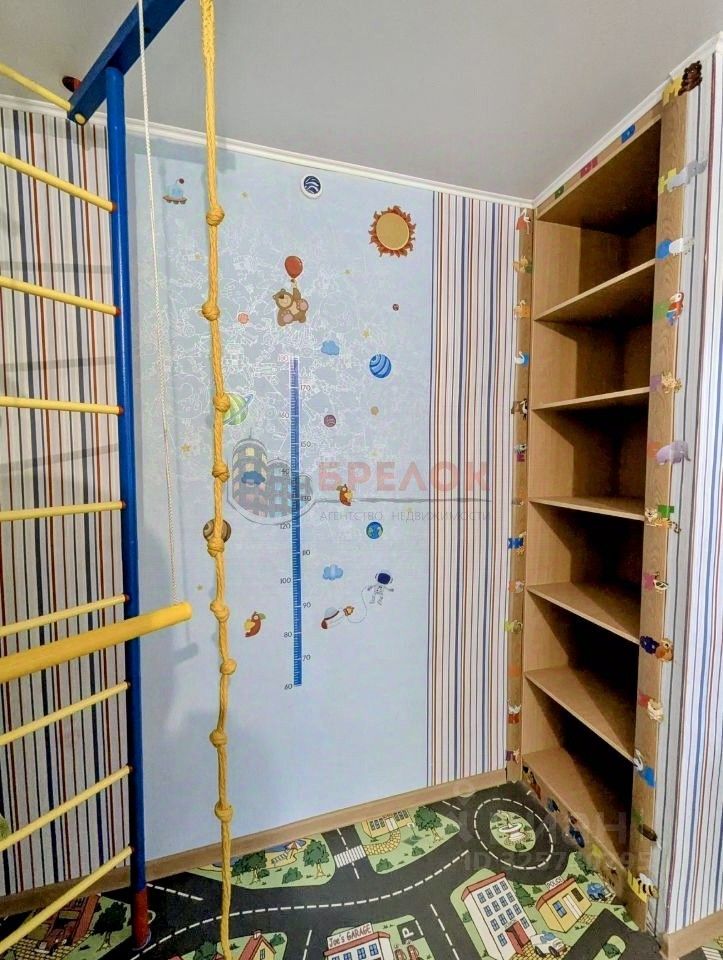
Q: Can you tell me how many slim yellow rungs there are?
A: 9